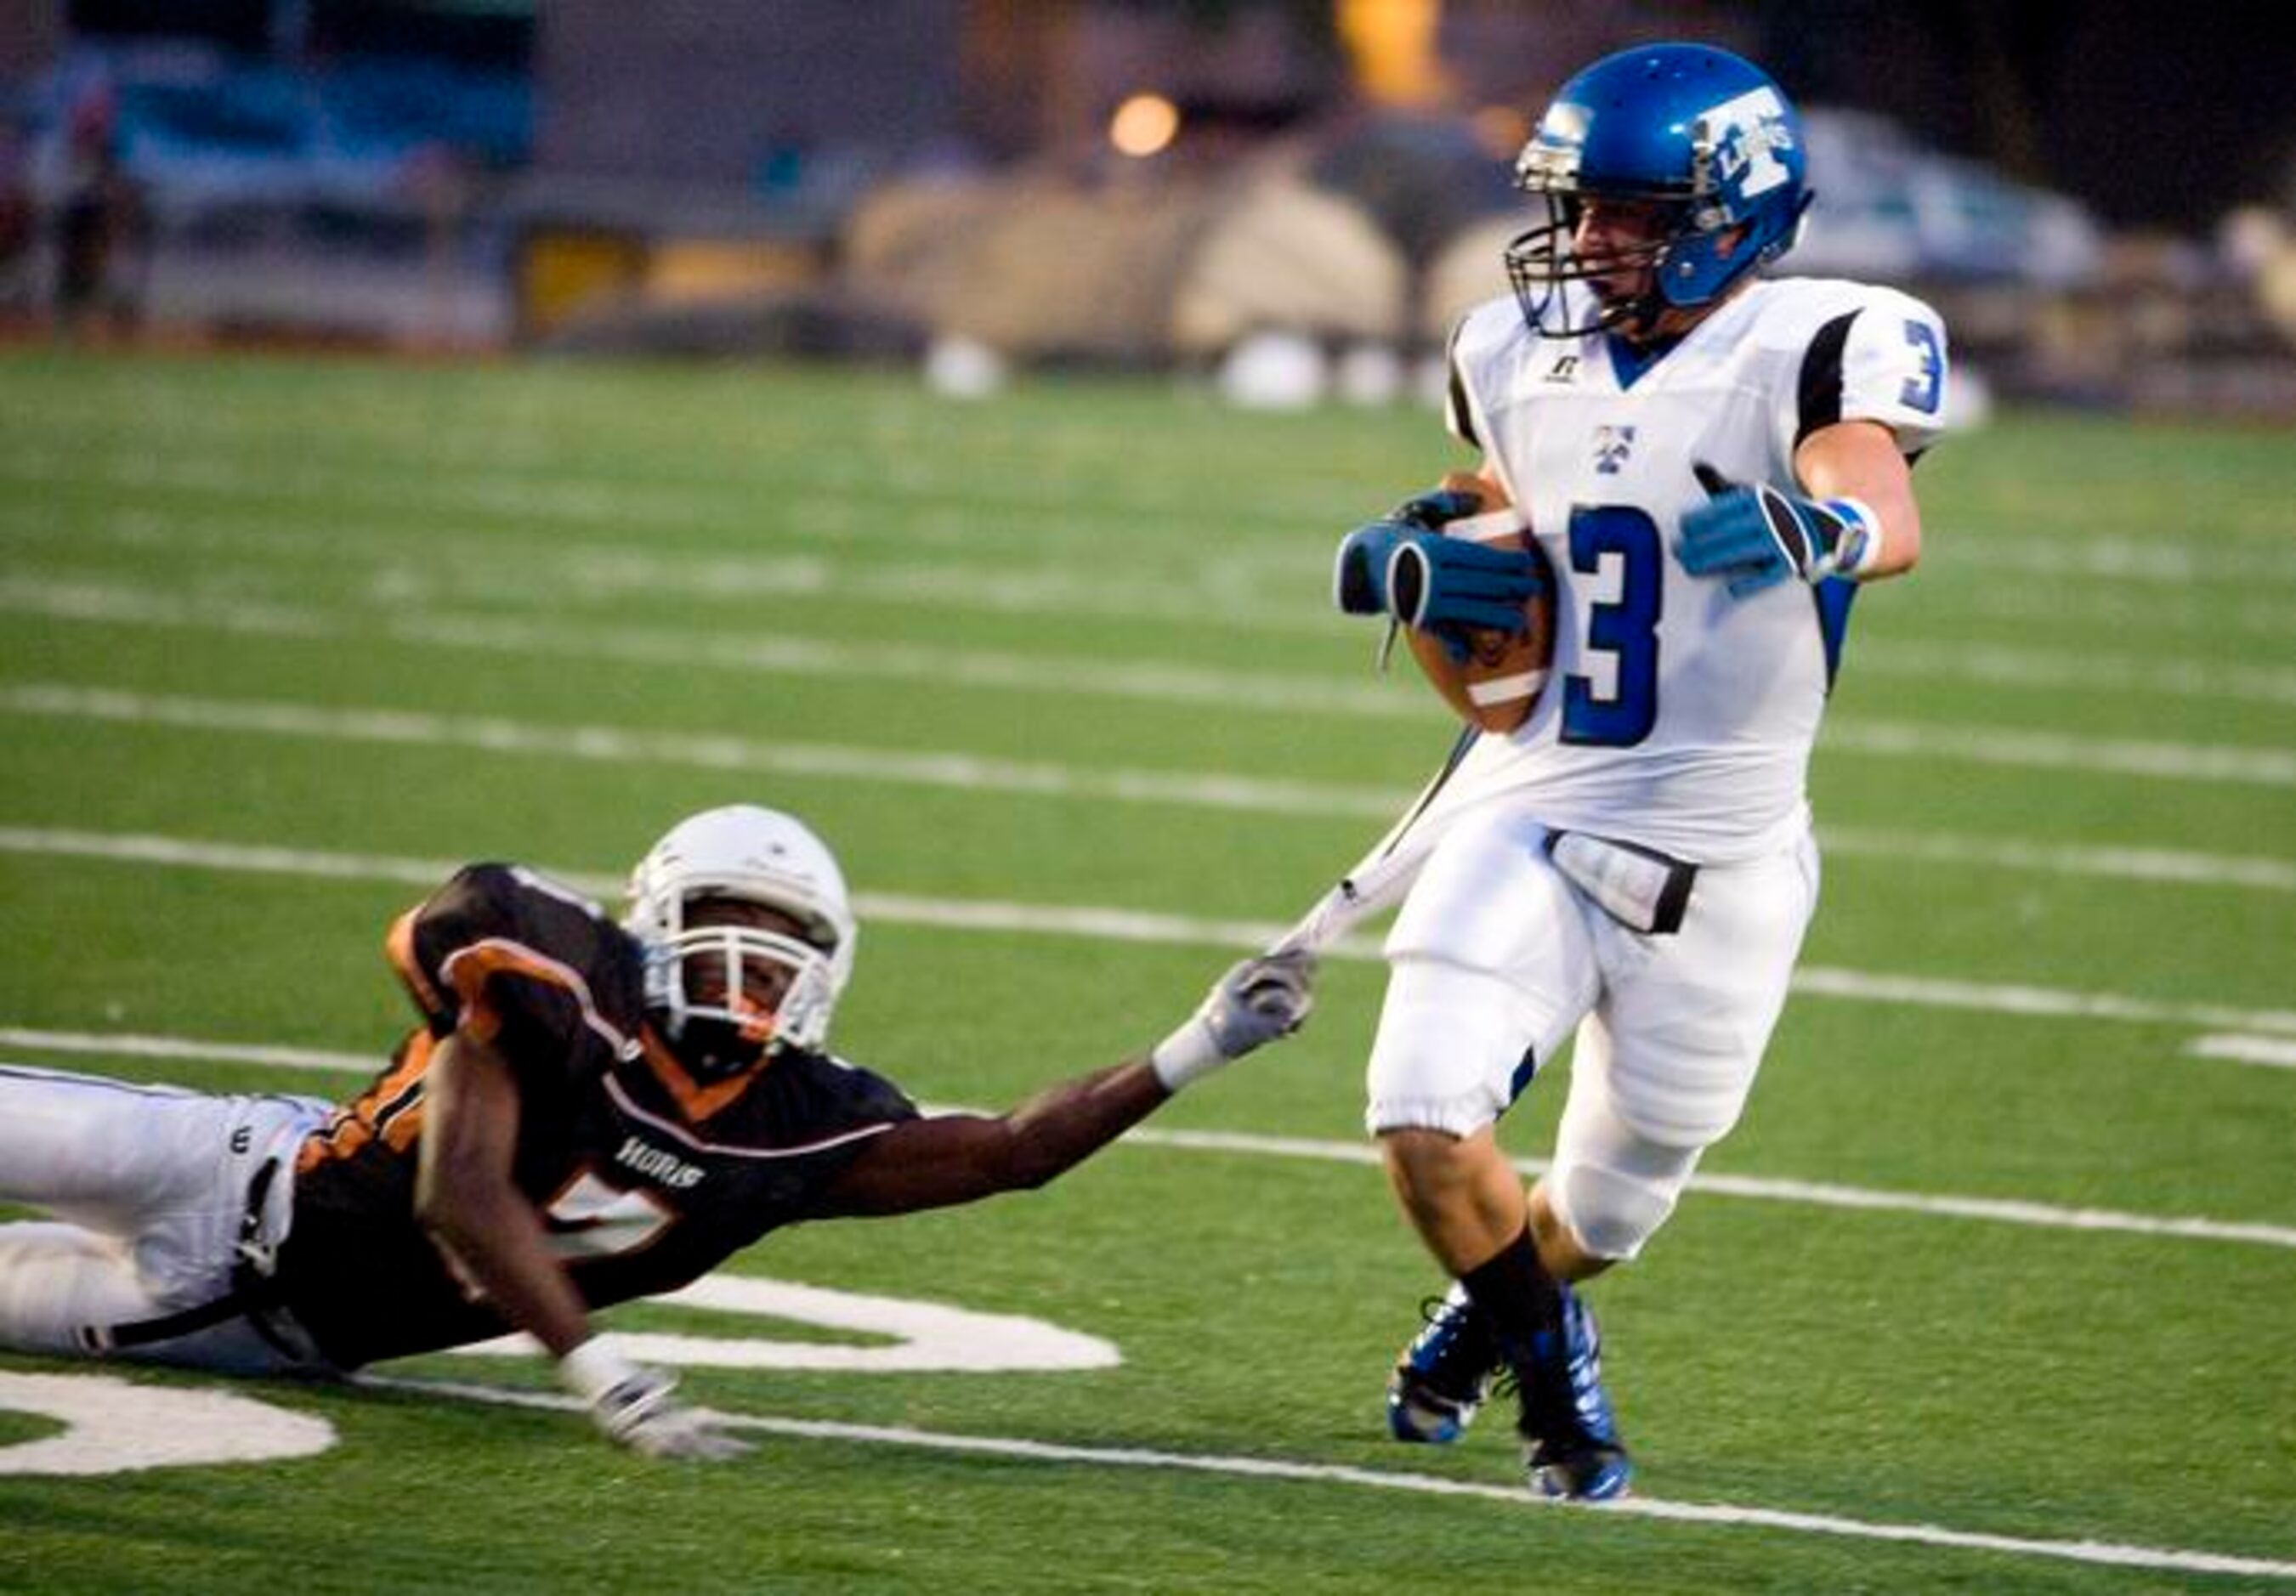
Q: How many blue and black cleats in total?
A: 2